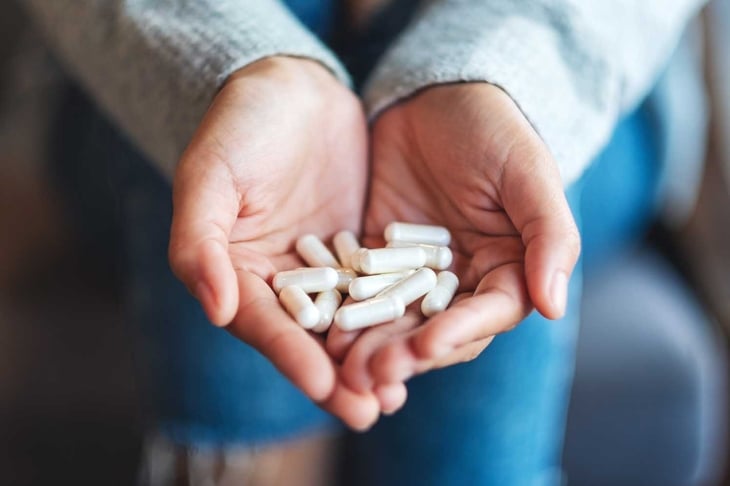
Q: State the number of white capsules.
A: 14